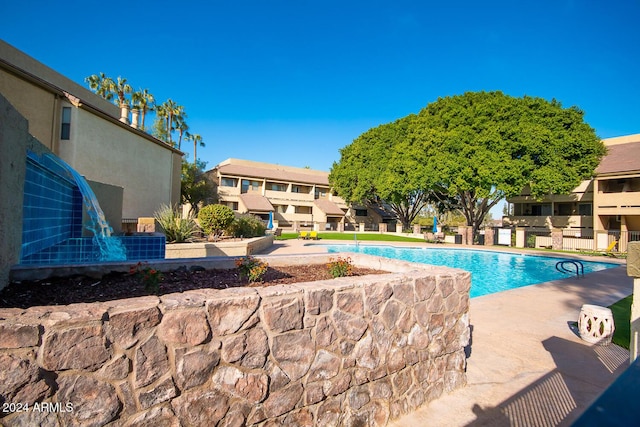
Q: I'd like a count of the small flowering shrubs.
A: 3